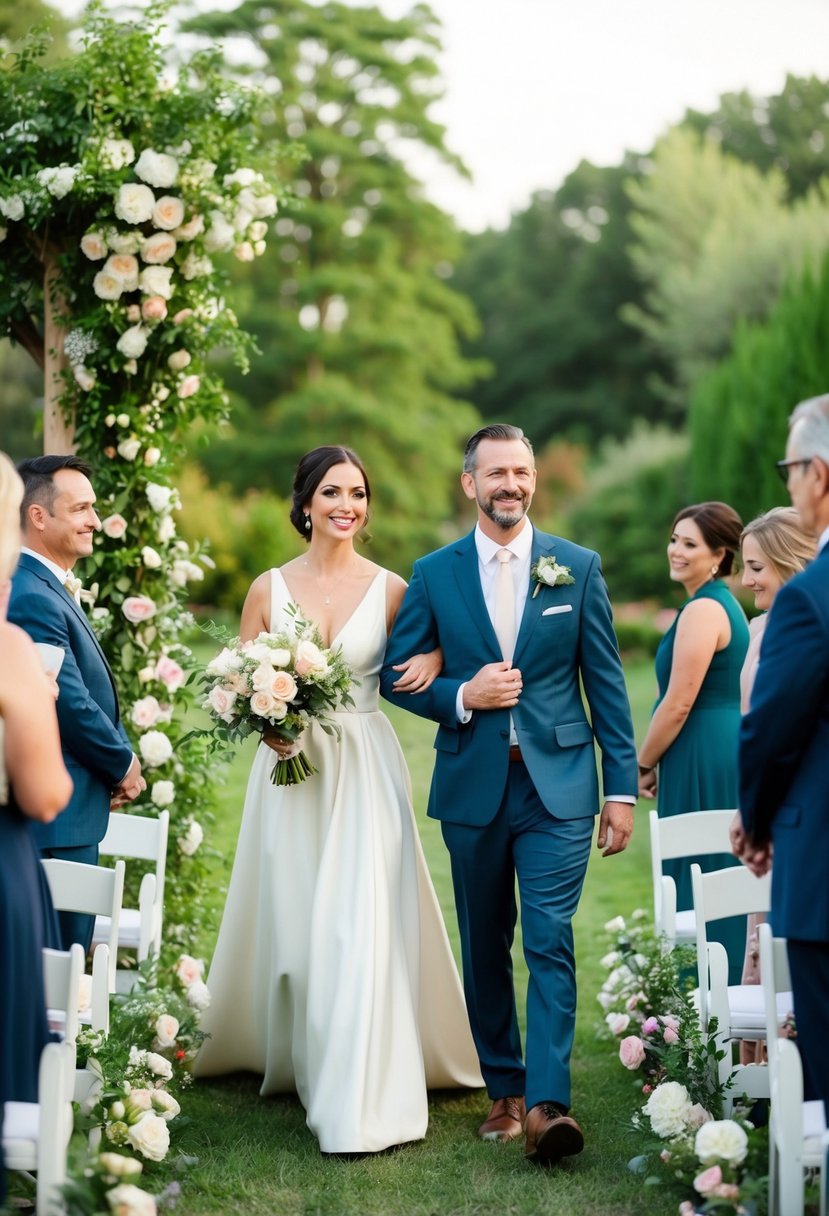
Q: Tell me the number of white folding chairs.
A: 6